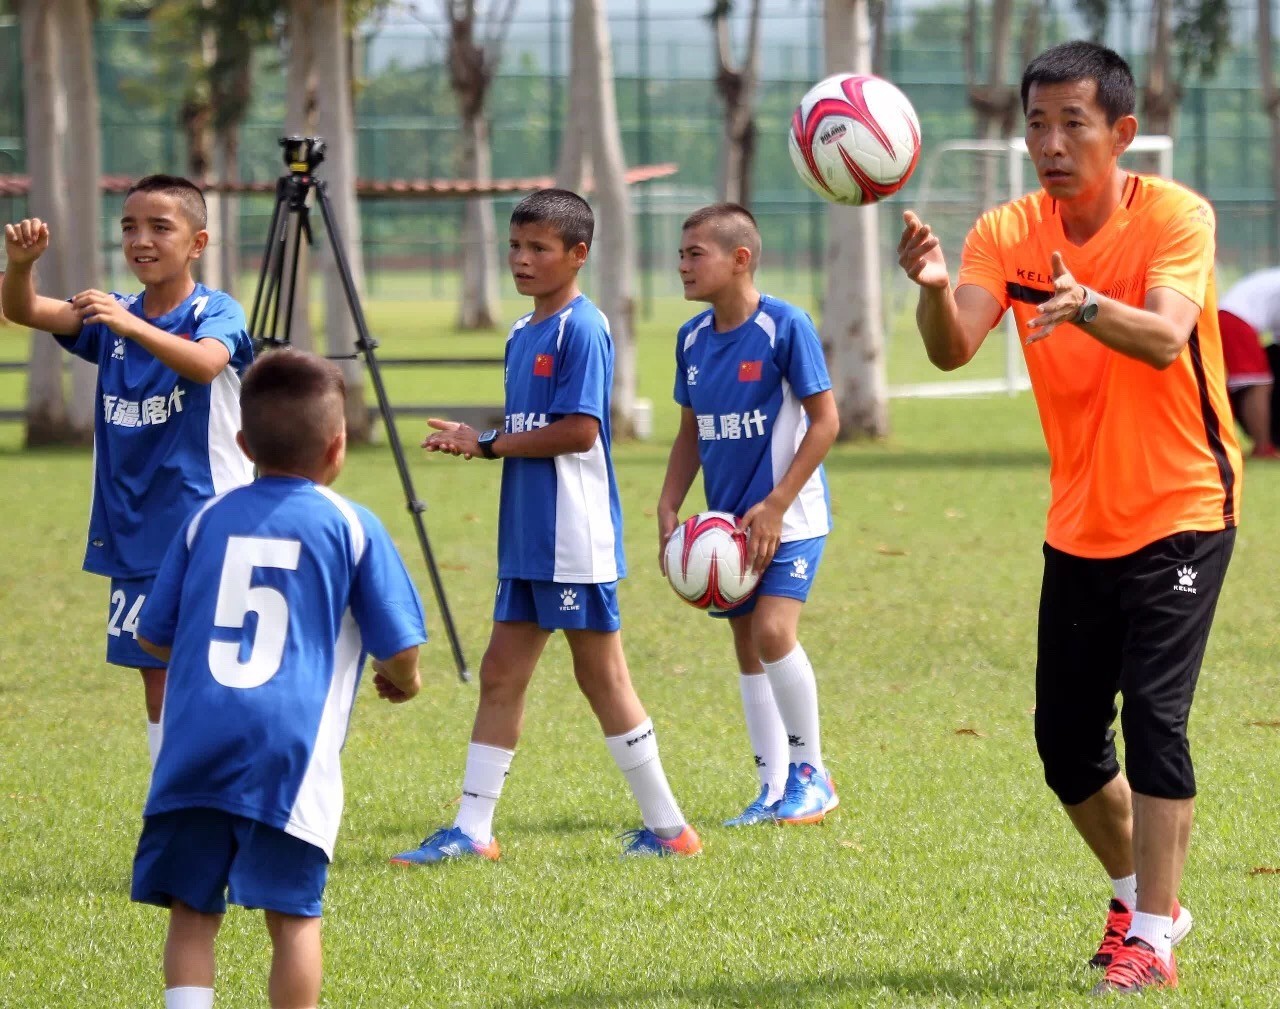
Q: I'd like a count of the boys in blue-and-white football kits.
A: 4